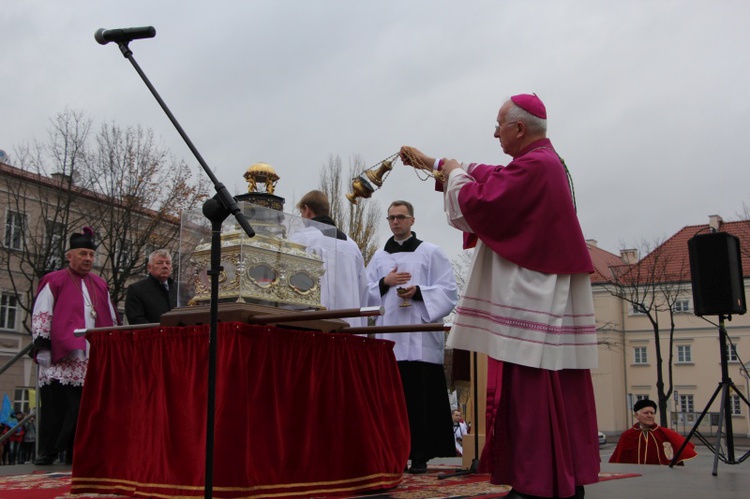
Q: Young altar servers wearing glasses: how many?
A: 1